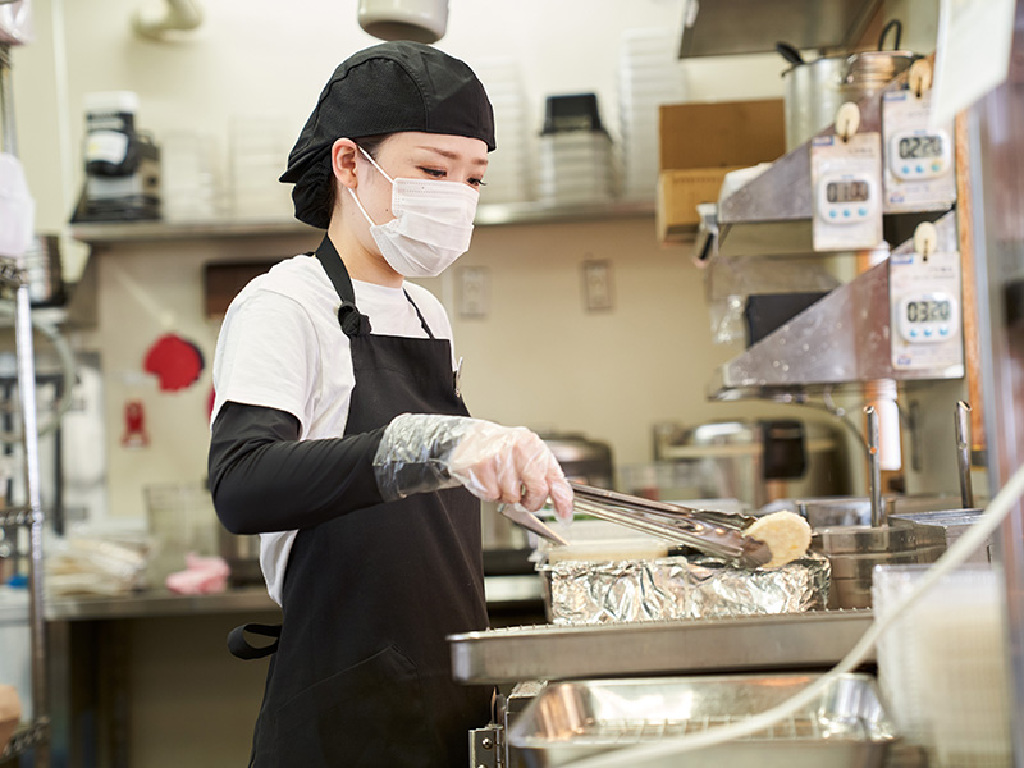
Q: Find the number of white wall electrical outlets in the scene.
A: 2